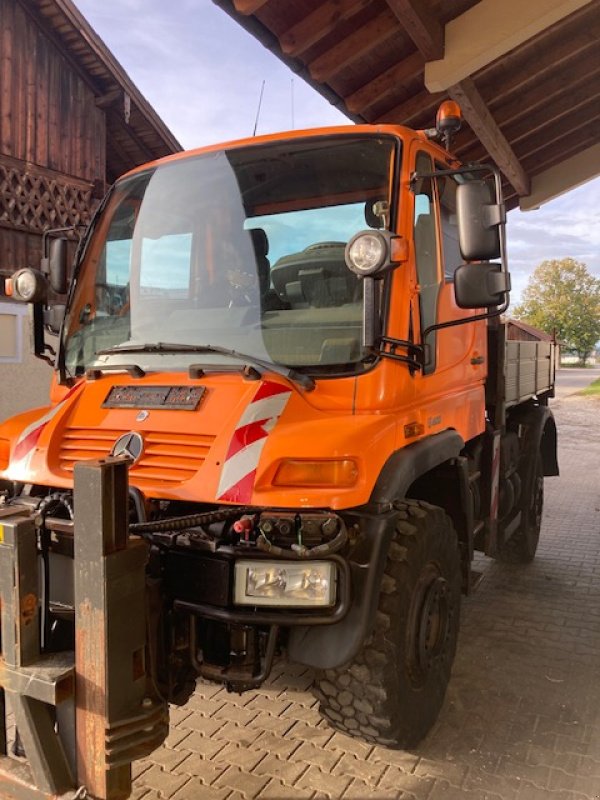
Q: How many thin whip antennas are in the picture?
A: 2